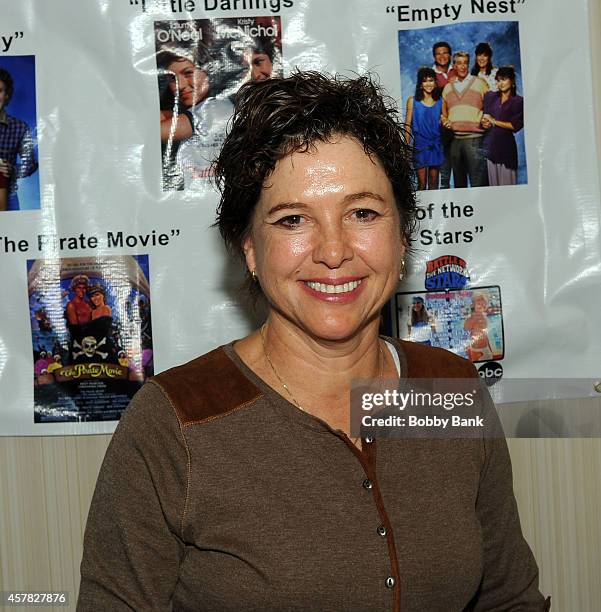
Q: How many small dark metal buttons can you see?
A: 4